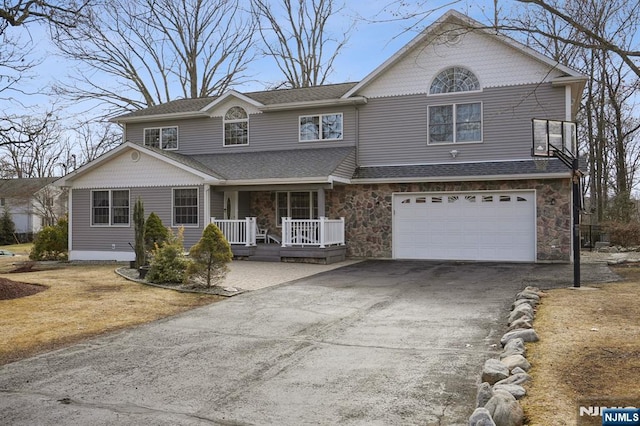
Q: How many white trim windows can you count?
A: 8